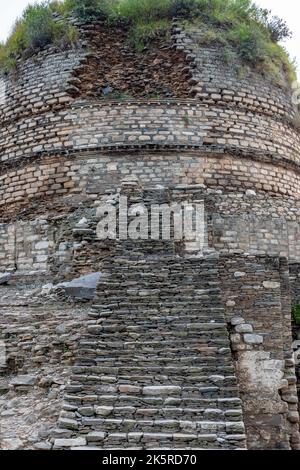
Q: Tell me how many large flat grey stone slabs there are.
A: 1